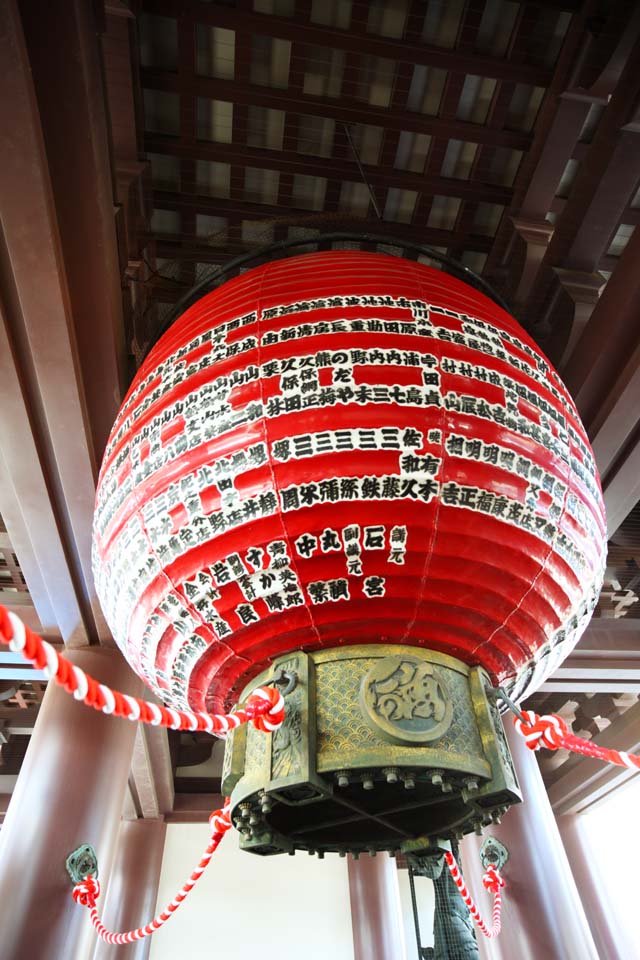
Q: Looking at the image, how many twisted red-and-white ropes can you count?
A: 4